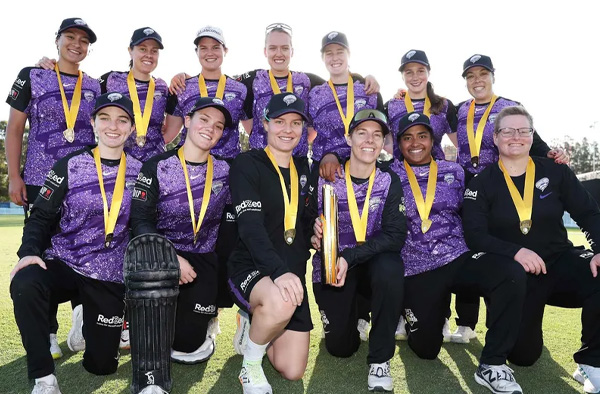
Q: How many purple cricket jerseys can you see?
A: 11